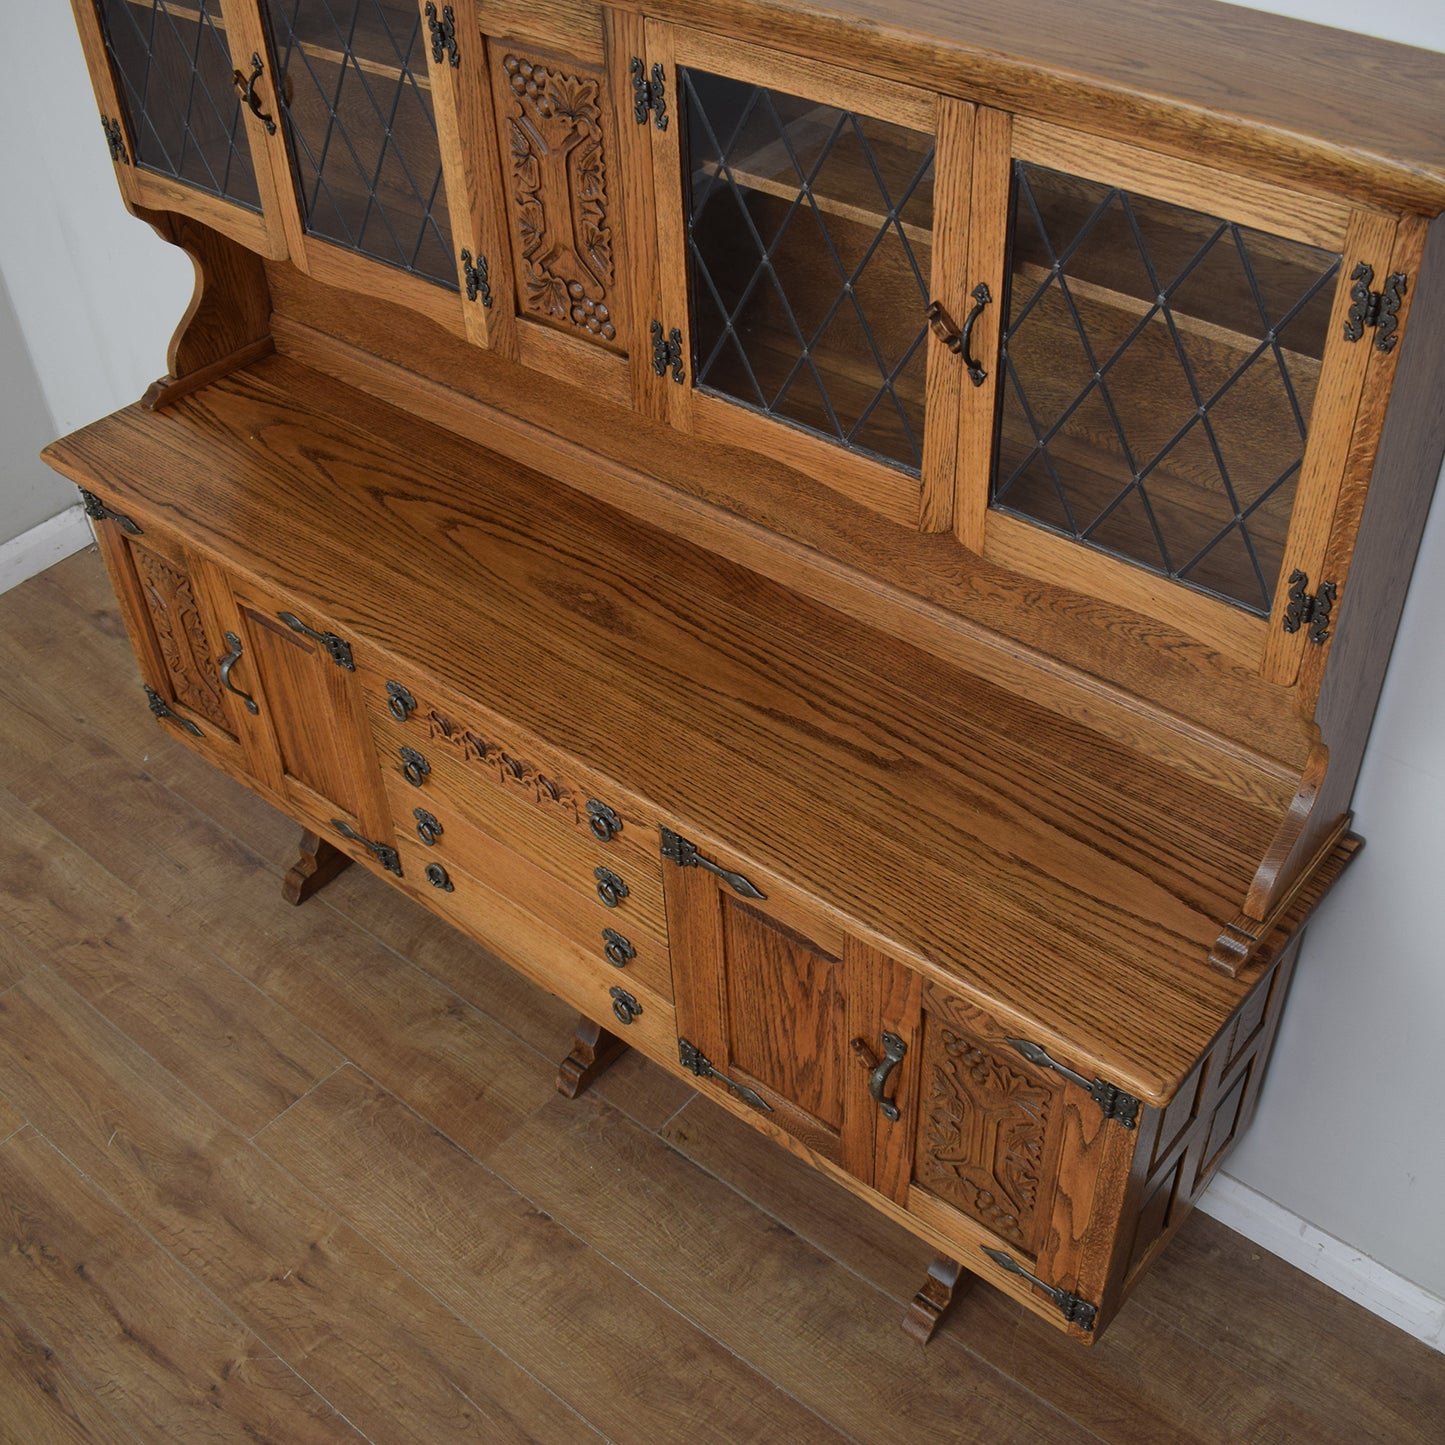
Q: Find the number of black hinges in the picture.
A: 15